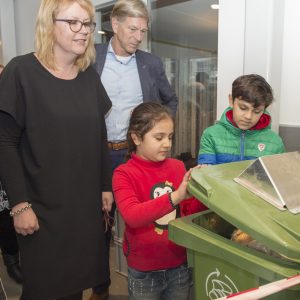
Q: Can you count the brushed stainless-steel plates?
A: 1